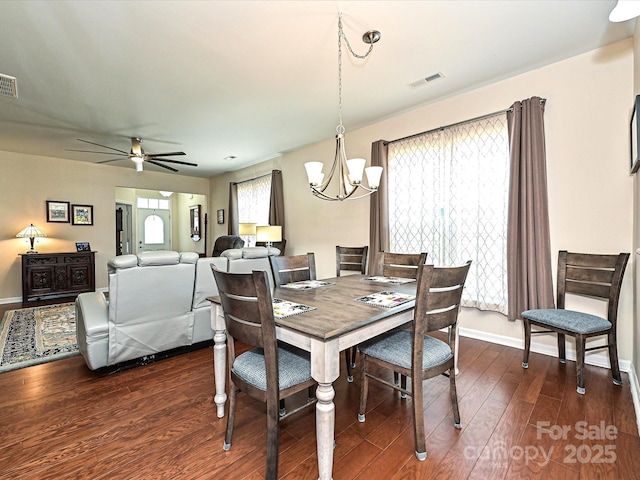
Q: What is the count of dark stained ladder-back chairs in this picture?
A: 6